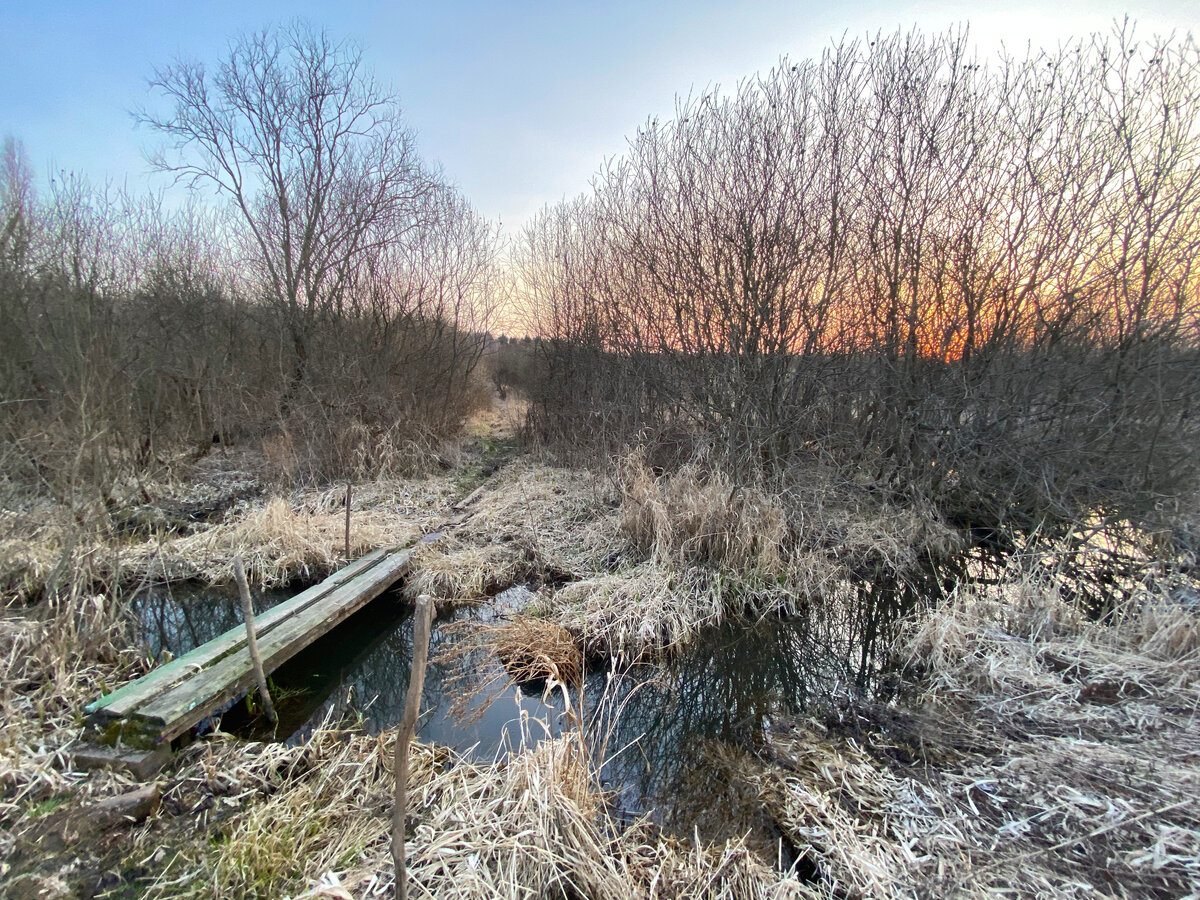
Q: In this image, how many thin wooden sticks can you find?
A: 3